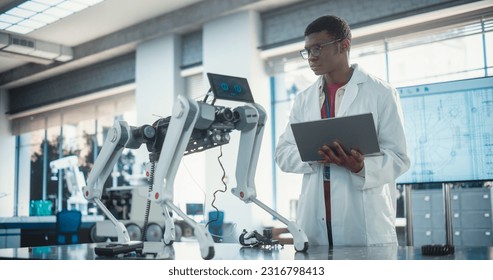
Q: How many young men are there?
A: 1